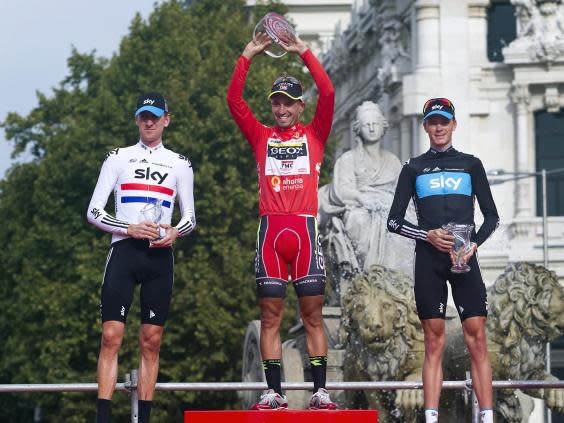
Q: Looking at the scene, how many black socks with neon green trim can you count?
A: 2